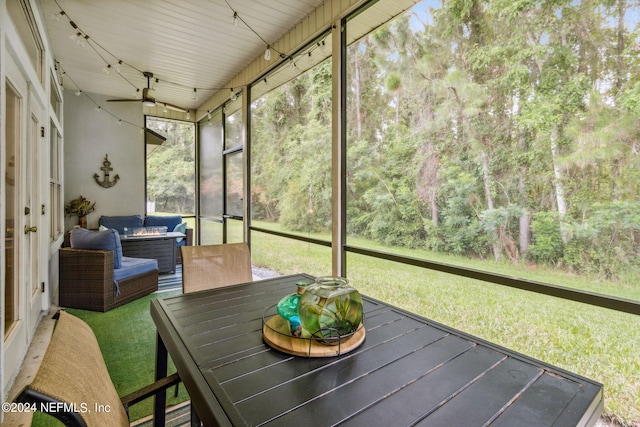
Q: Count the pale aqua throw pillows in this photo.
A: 2